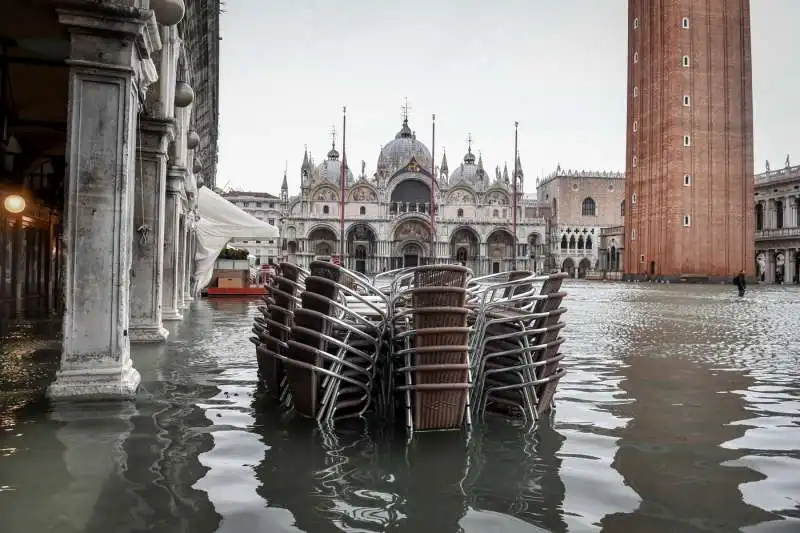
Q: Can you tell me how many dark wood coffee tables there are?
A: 0